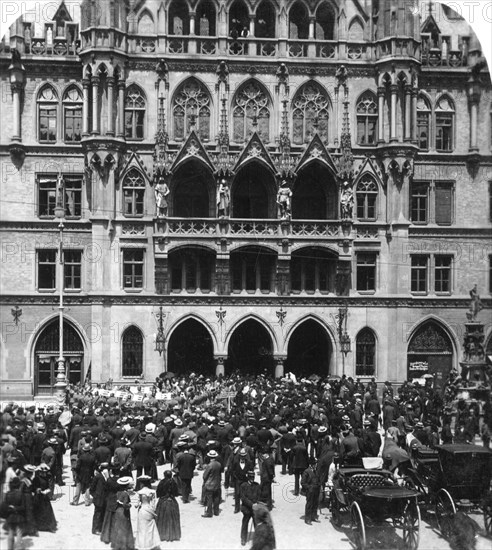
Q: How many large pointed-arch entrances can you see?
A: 5